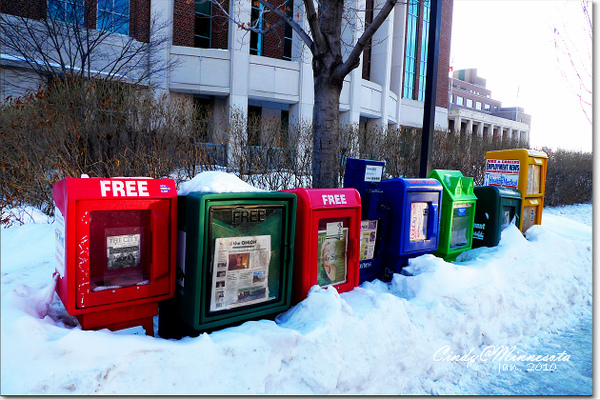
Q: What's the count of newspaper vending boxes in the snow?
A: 8